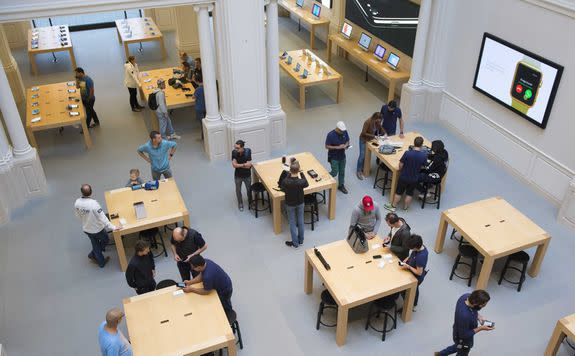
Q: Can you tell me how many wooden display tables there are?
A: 14